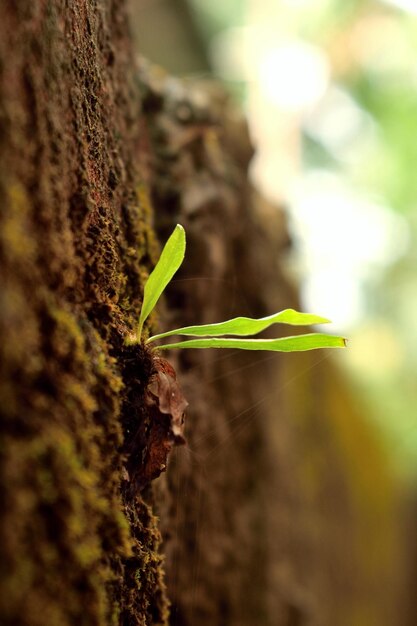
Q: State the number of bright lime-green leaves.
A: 3